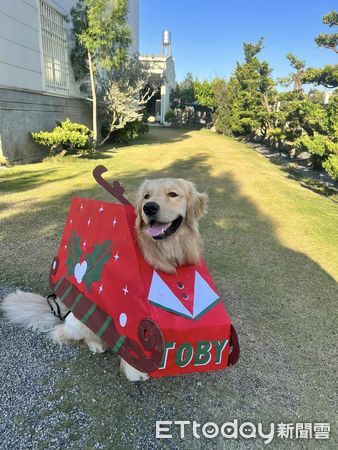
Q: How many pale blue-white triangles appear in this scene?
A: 2